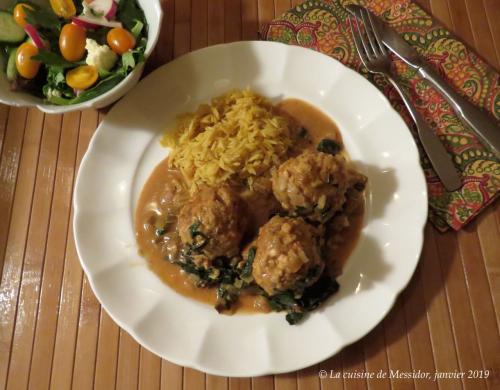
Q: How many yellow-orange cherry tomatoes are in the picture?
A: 6